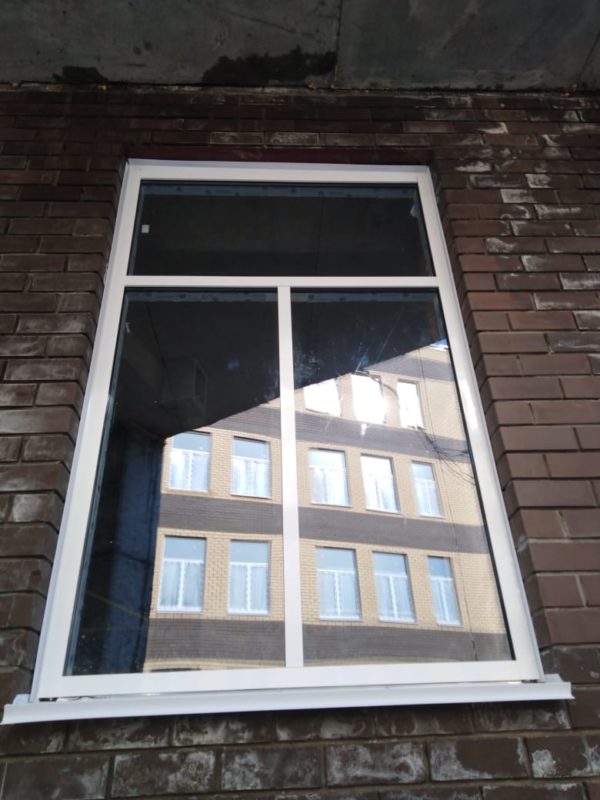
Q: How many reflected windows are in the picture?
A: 13